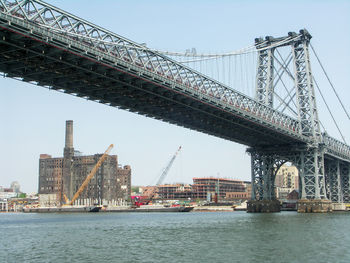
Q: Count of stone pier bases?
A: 2